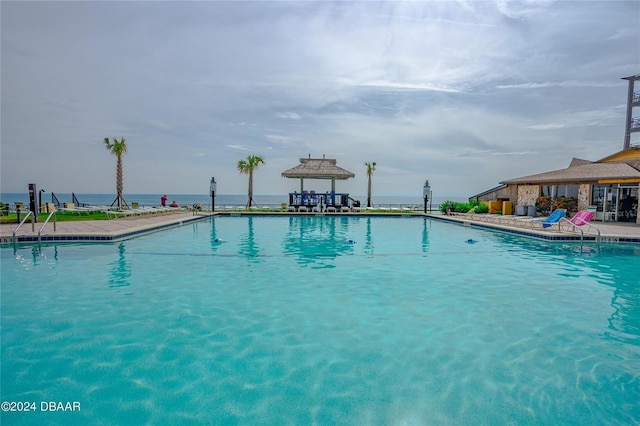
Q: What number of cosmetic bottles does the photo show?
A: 0